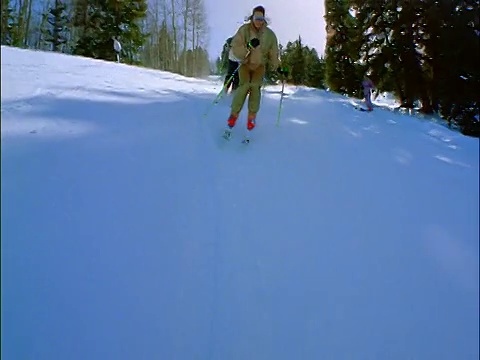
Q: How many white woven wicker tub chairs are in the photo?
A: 0